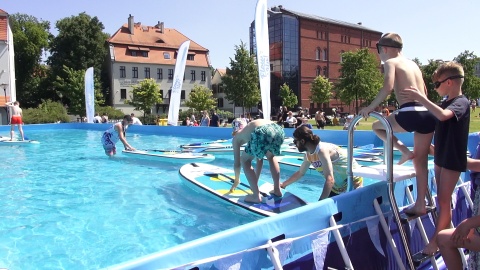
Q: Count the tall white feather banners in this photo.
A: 3